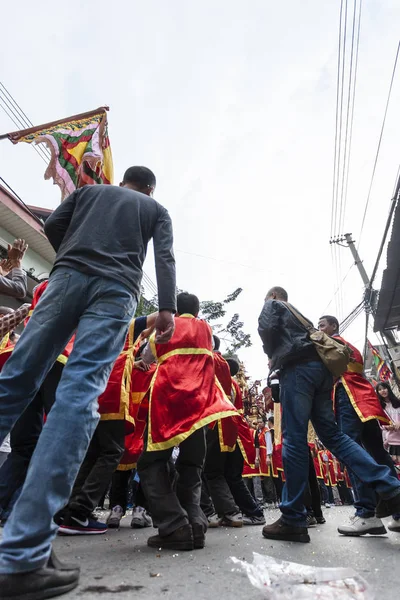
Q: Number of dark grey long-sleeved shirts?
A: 1